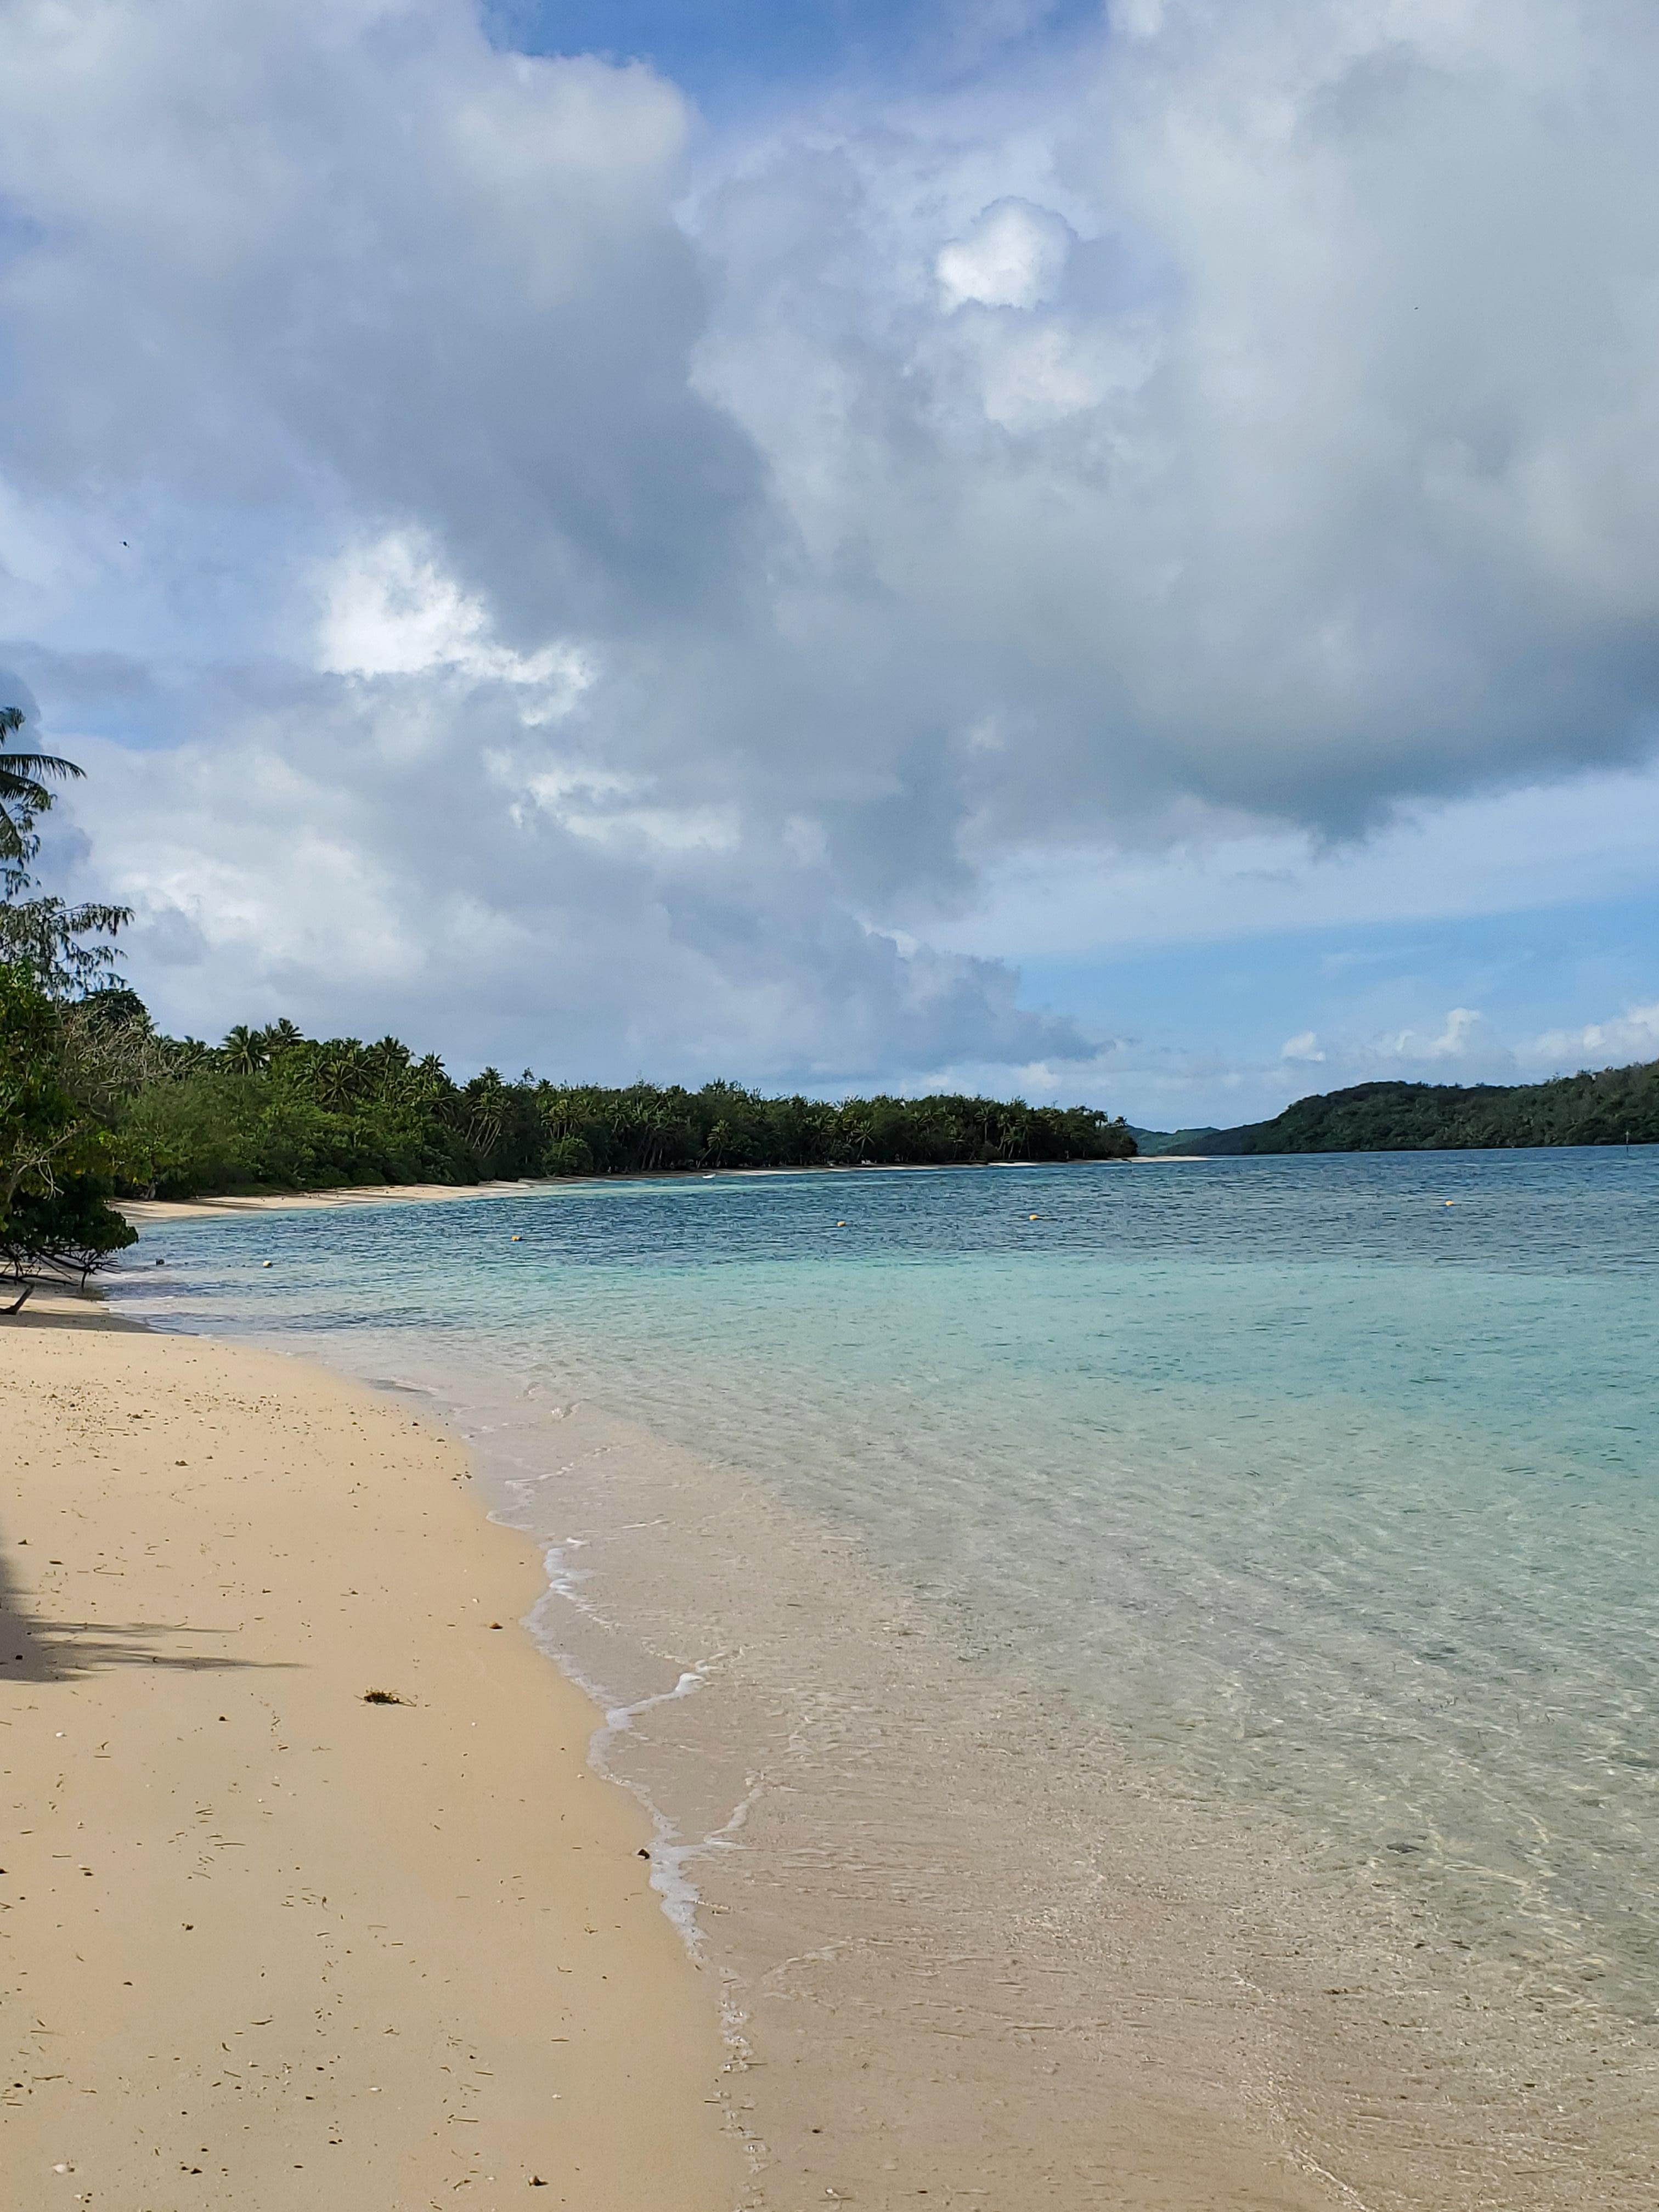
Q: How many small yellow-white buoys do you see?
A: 5